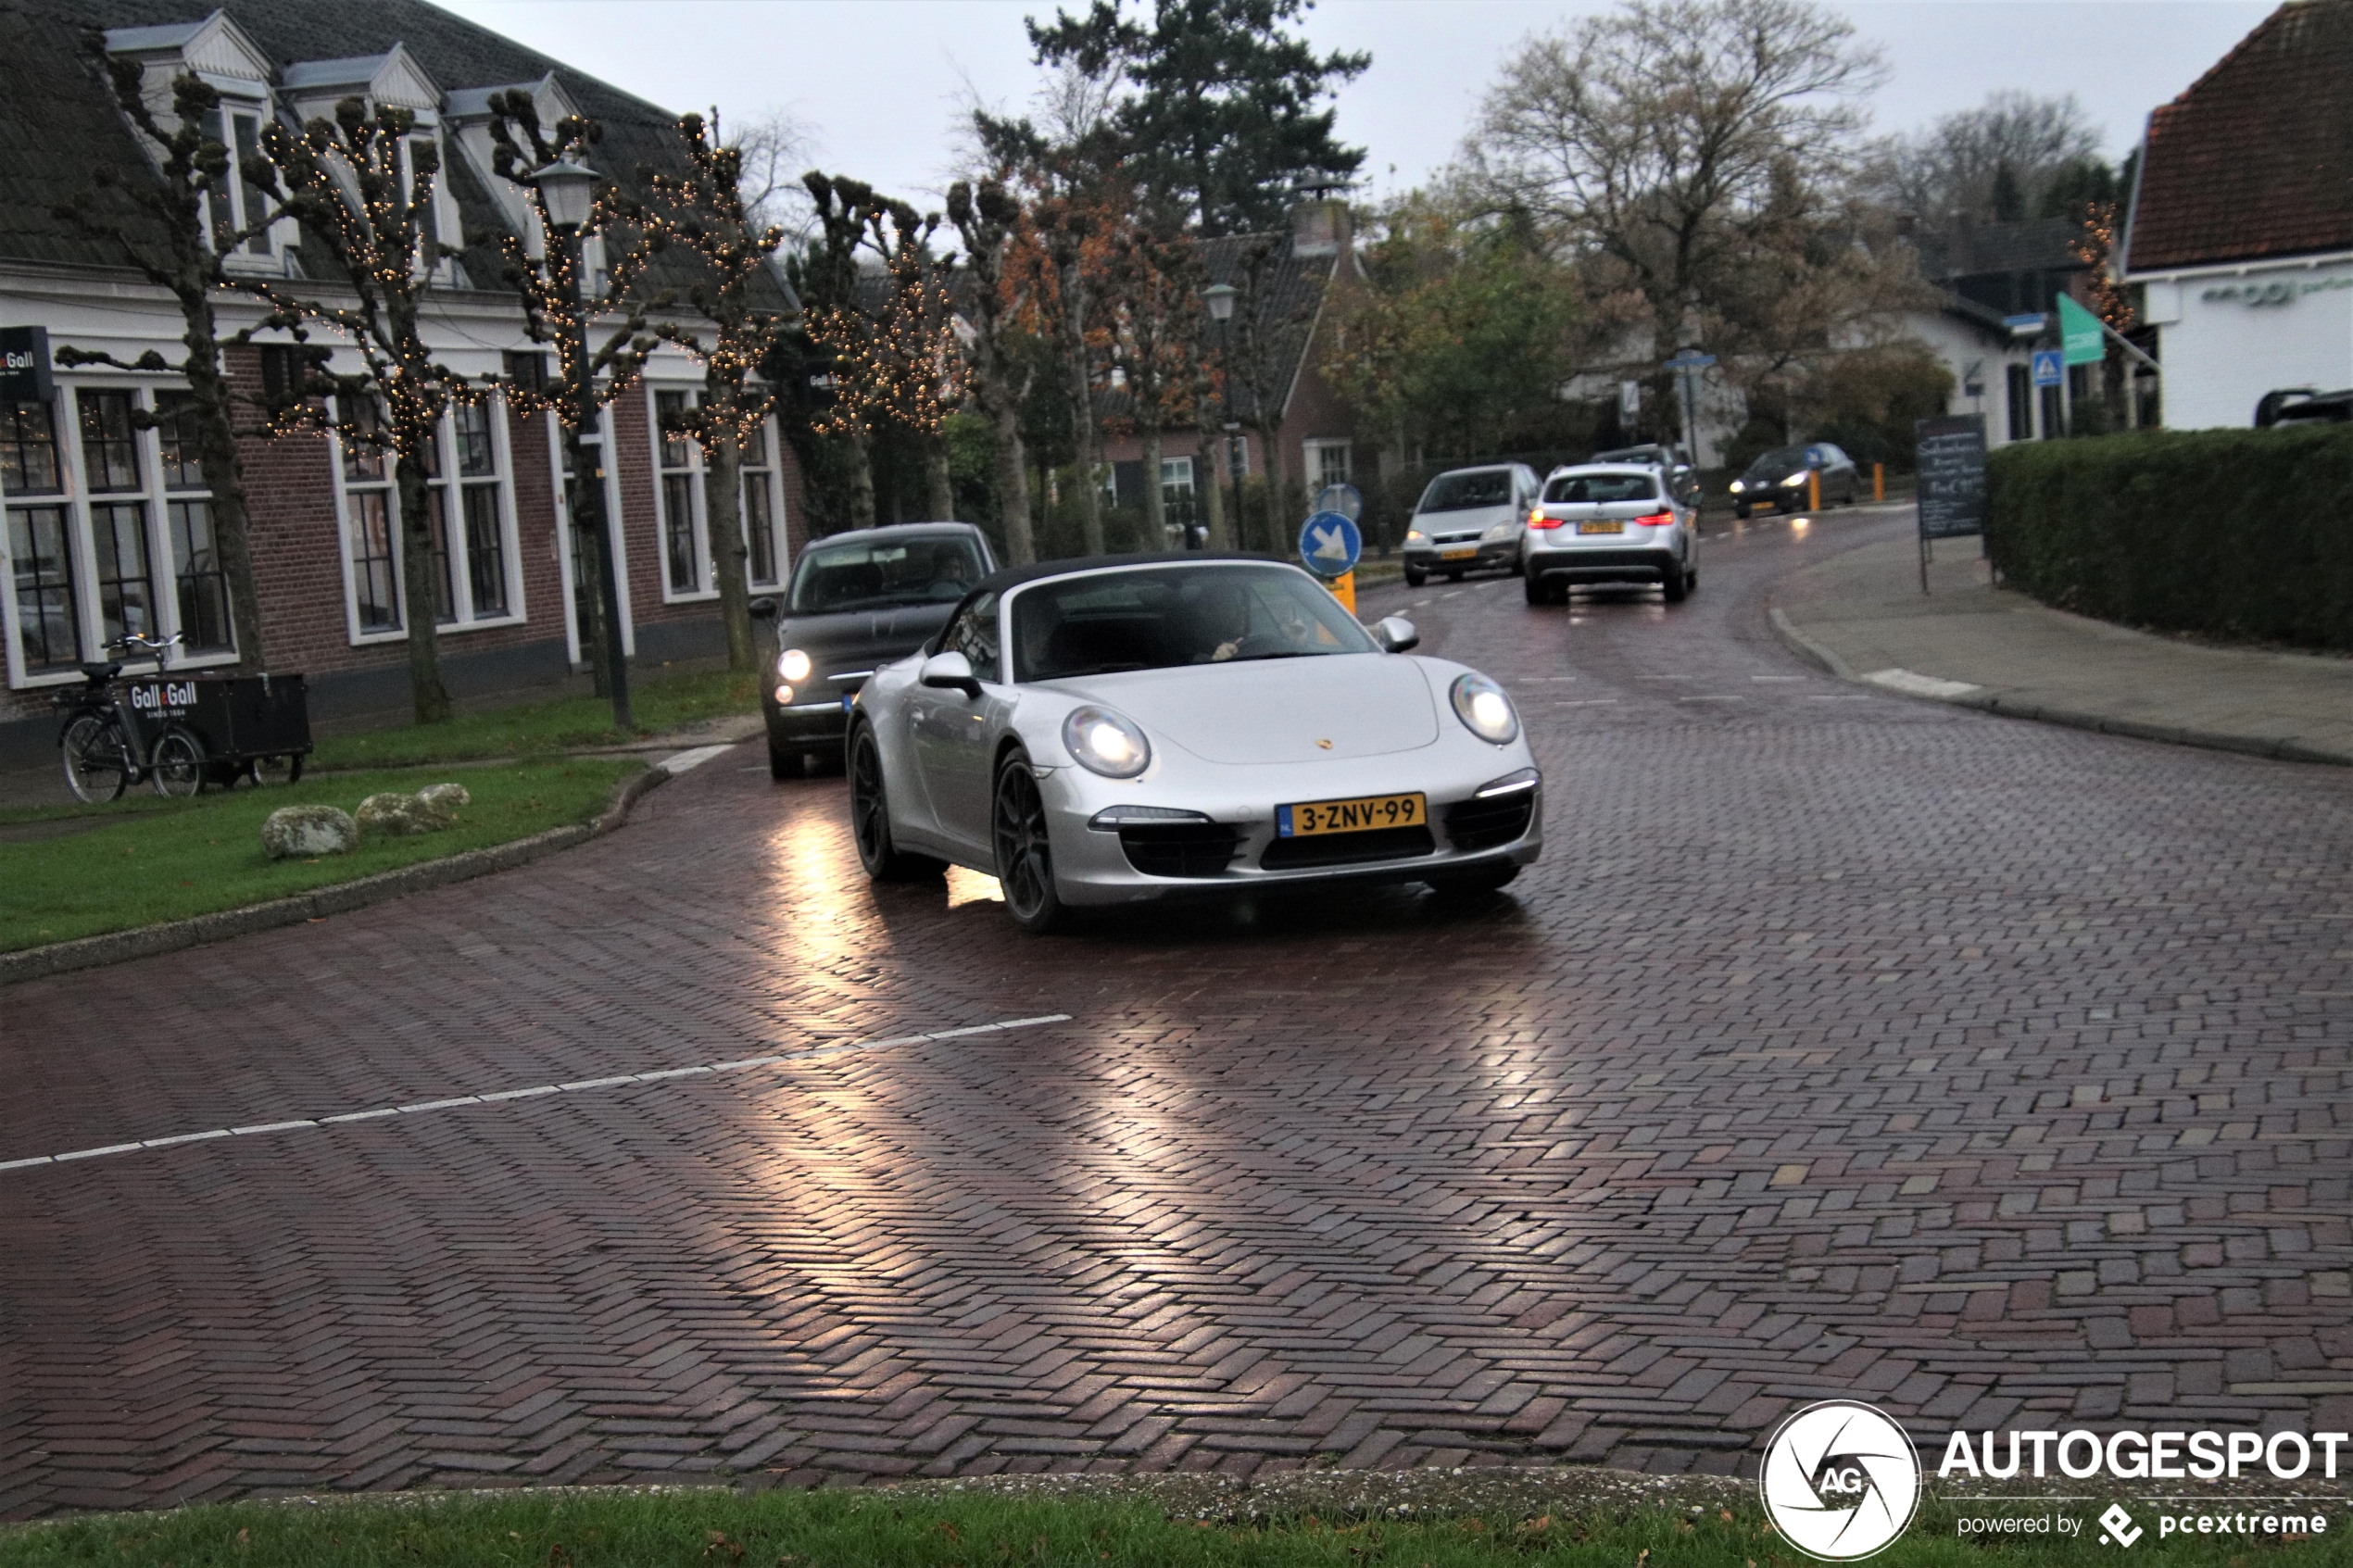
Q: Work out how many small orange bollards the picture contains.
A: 2